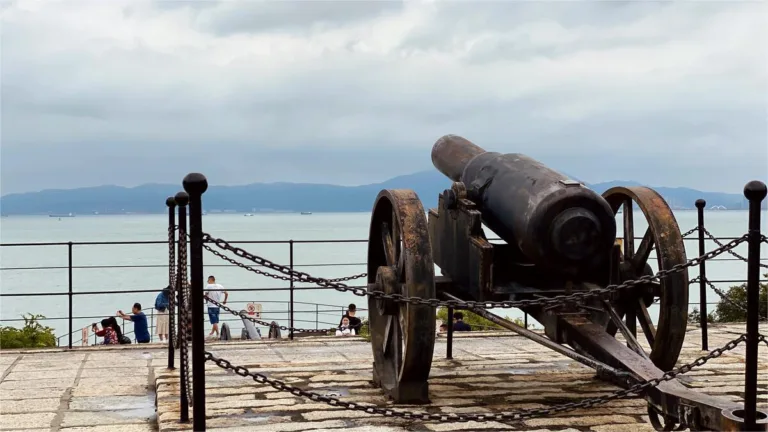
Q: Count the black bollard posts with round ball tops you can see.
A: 5